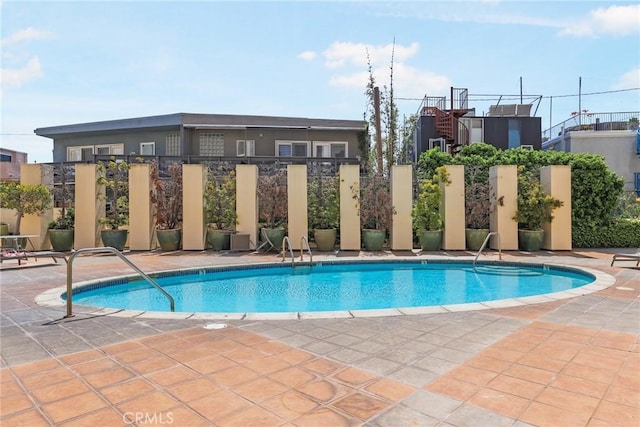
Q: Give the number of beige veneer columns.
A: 11